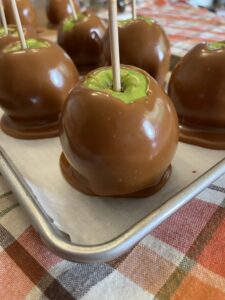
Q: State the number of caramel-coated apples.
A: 8